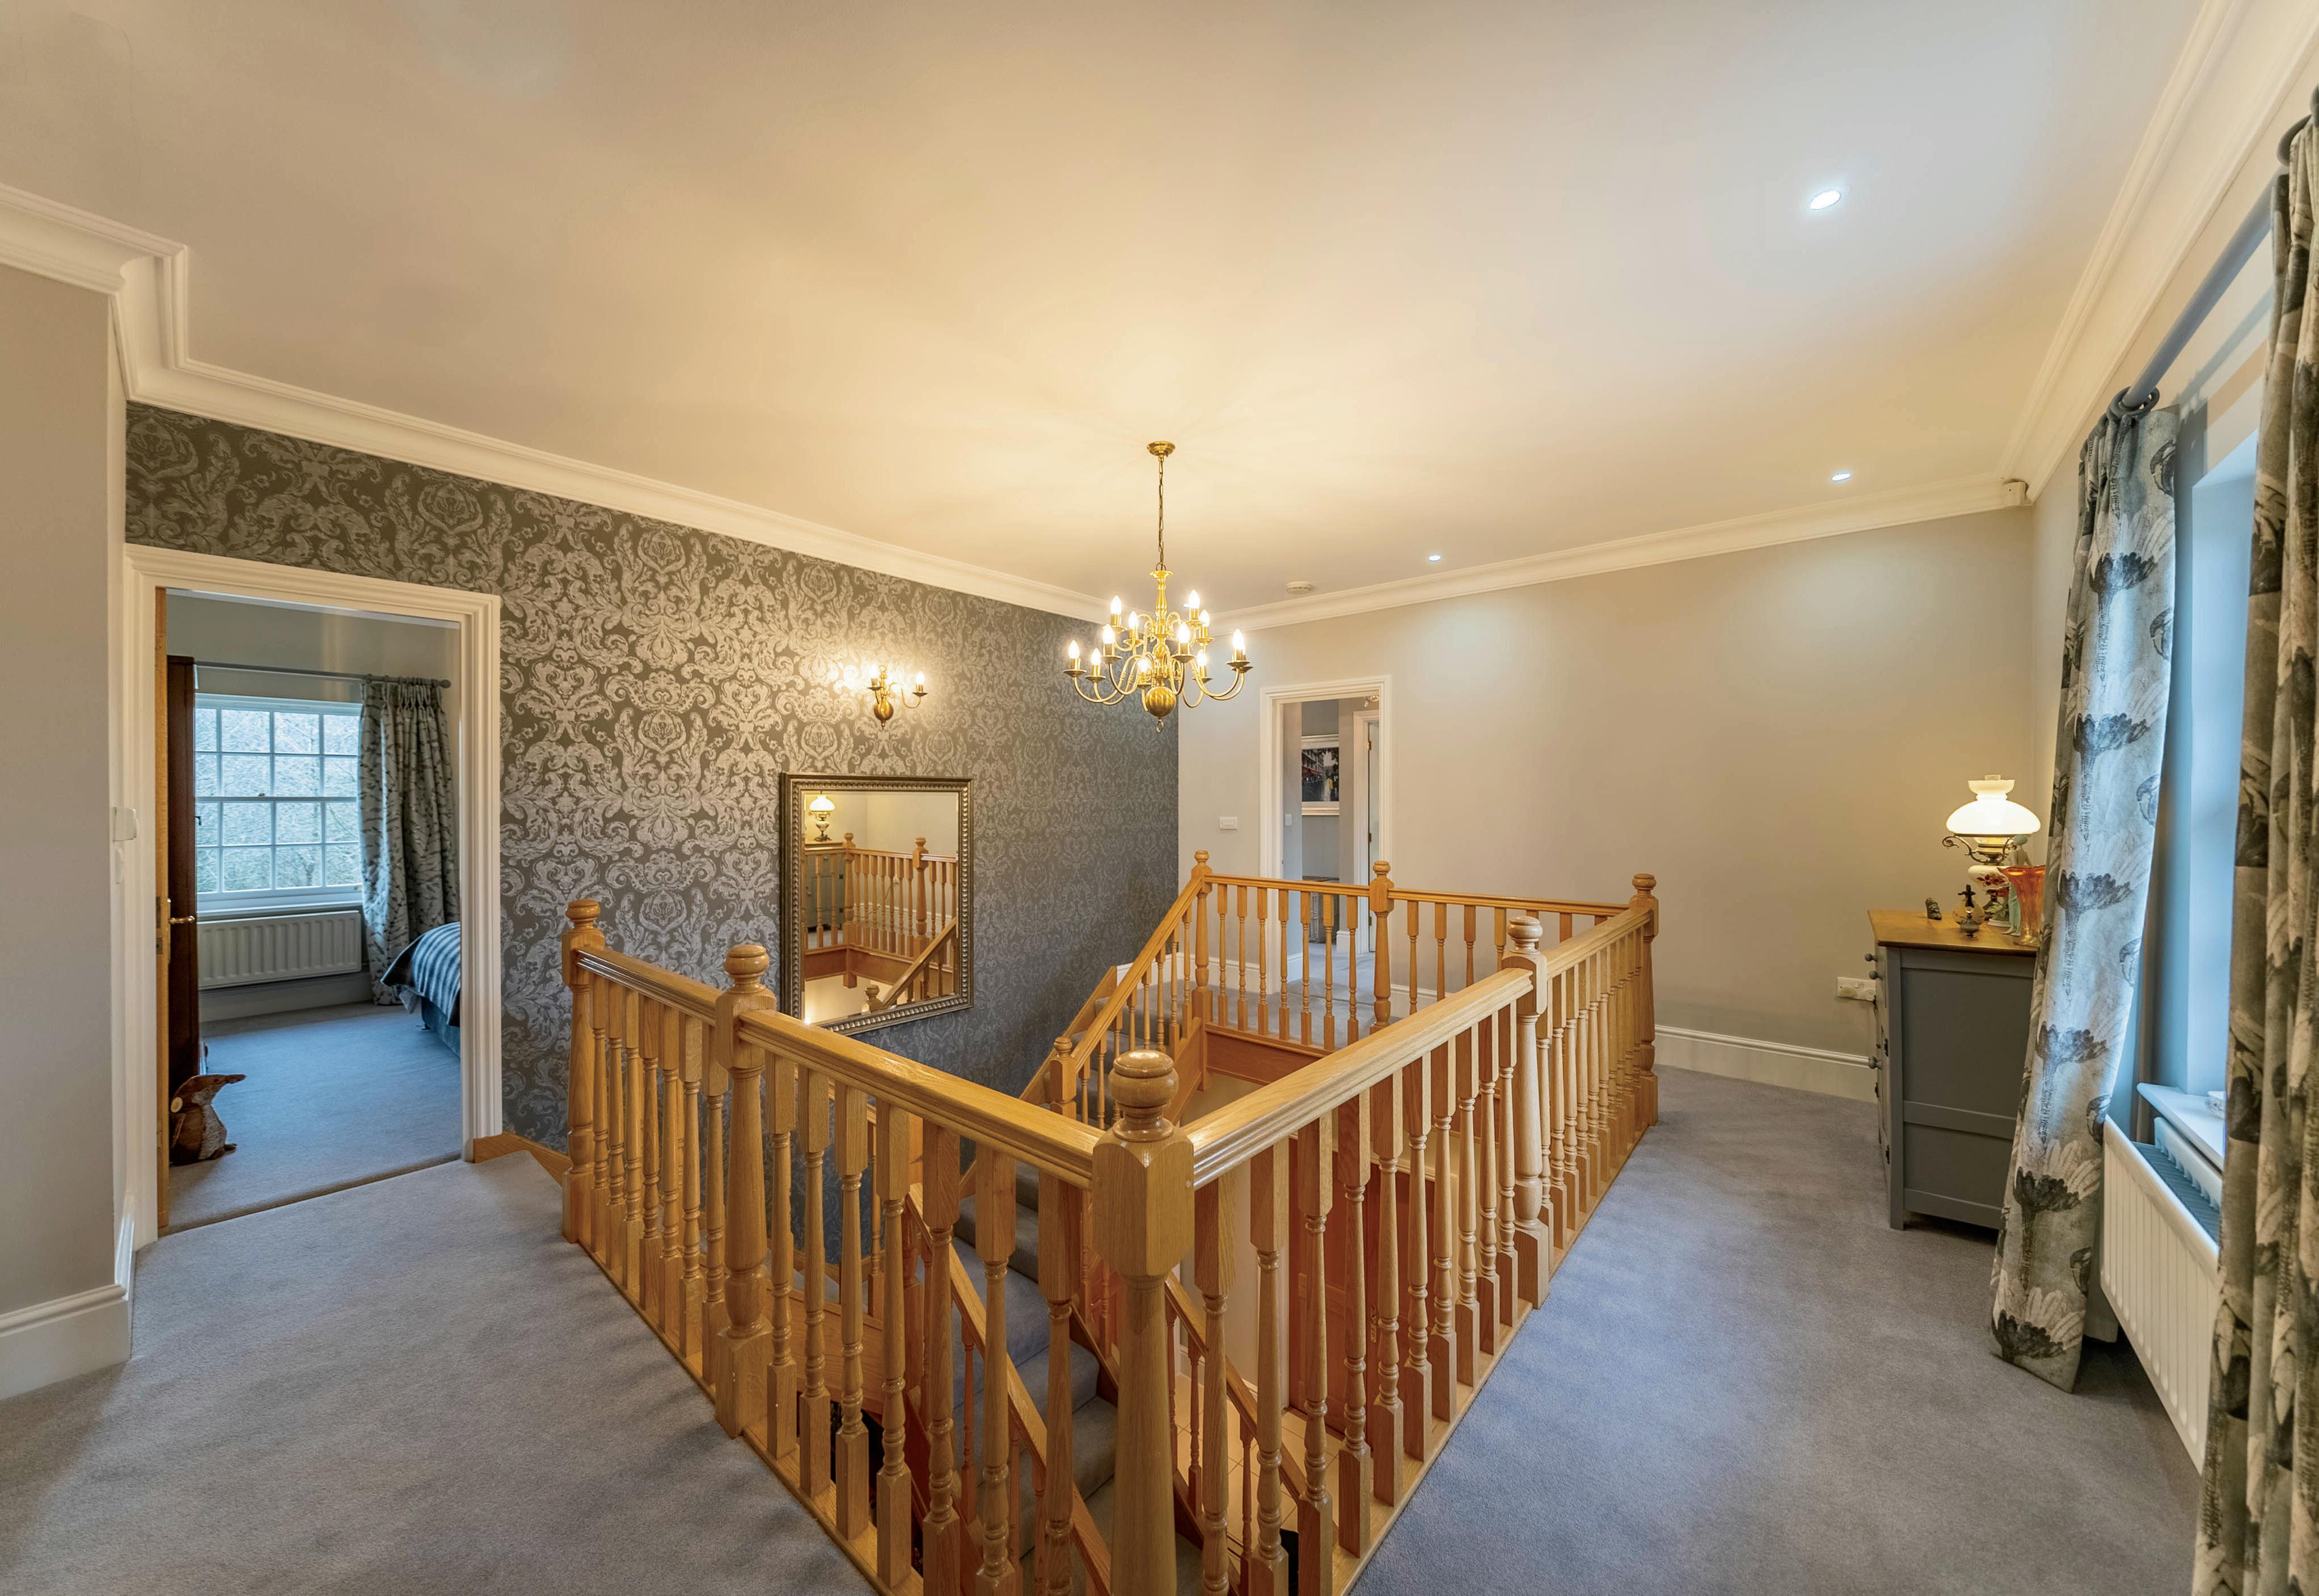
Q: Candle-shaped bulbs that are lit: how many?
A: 14